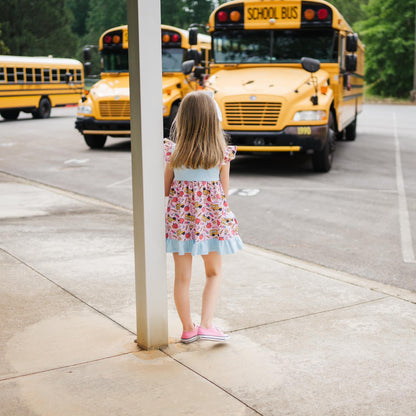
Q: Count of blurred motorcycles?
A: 0